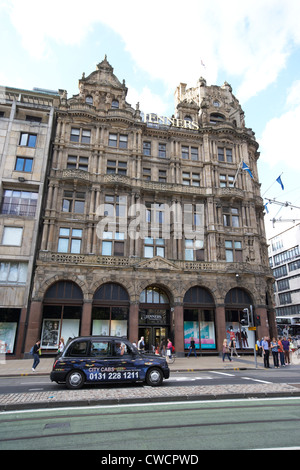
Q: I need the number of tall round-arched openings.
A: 5